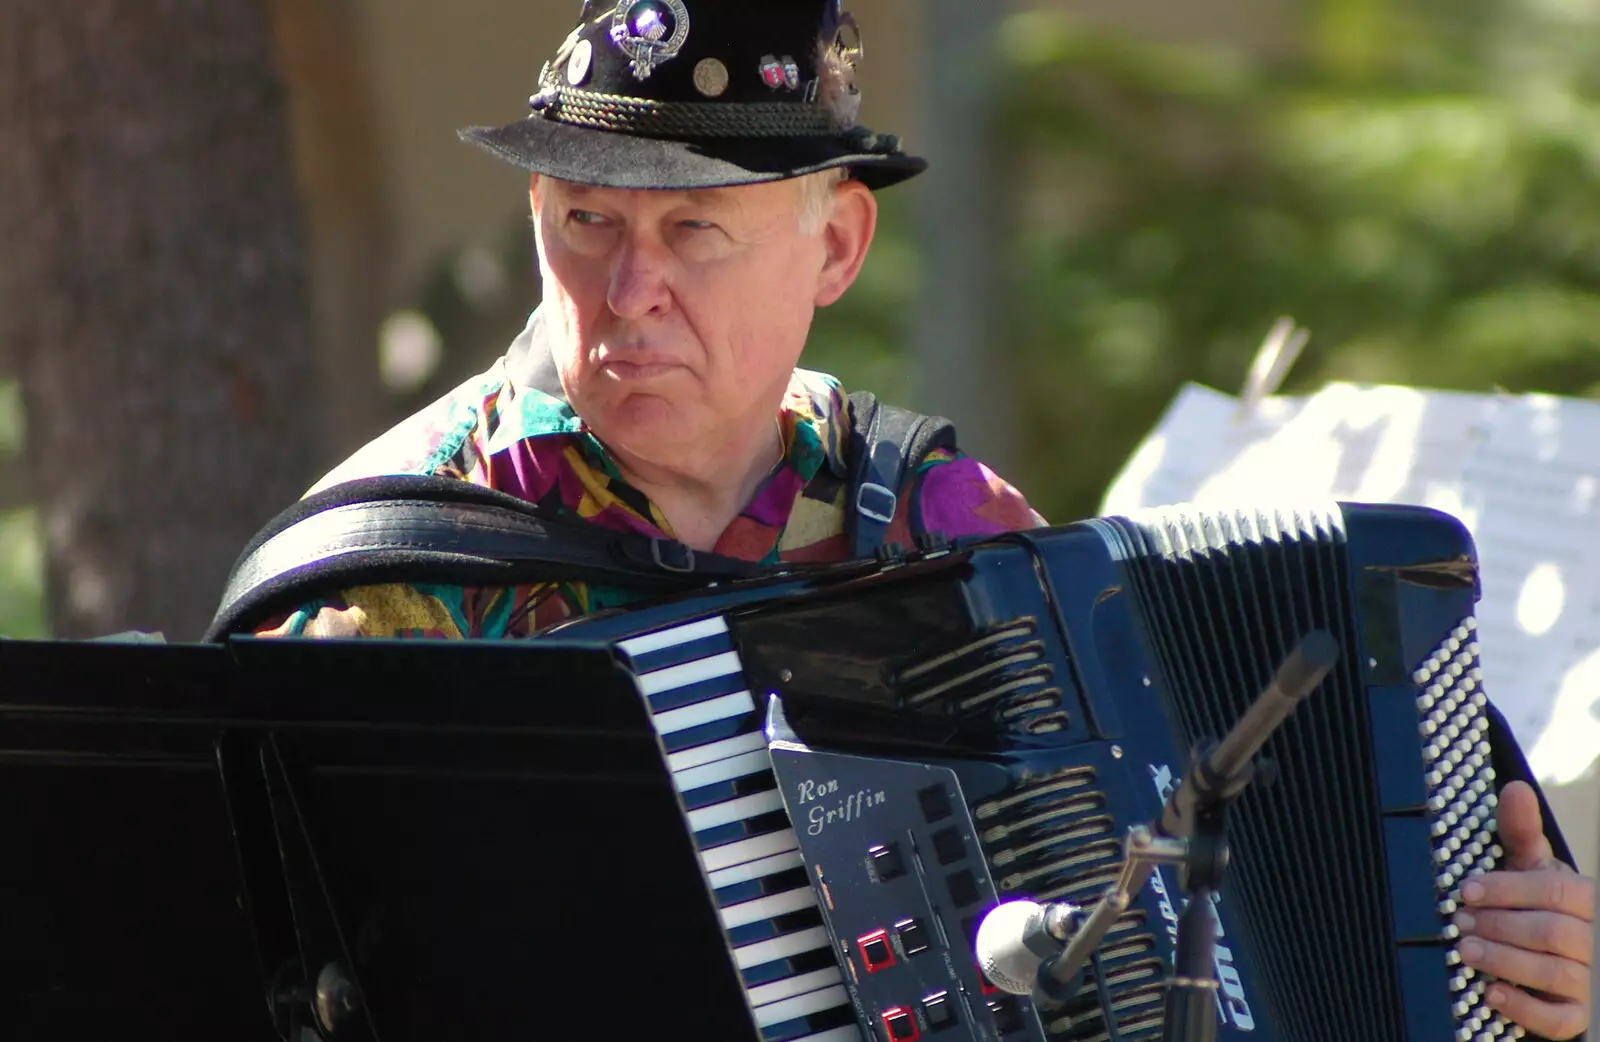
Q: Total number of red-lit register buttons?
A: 3